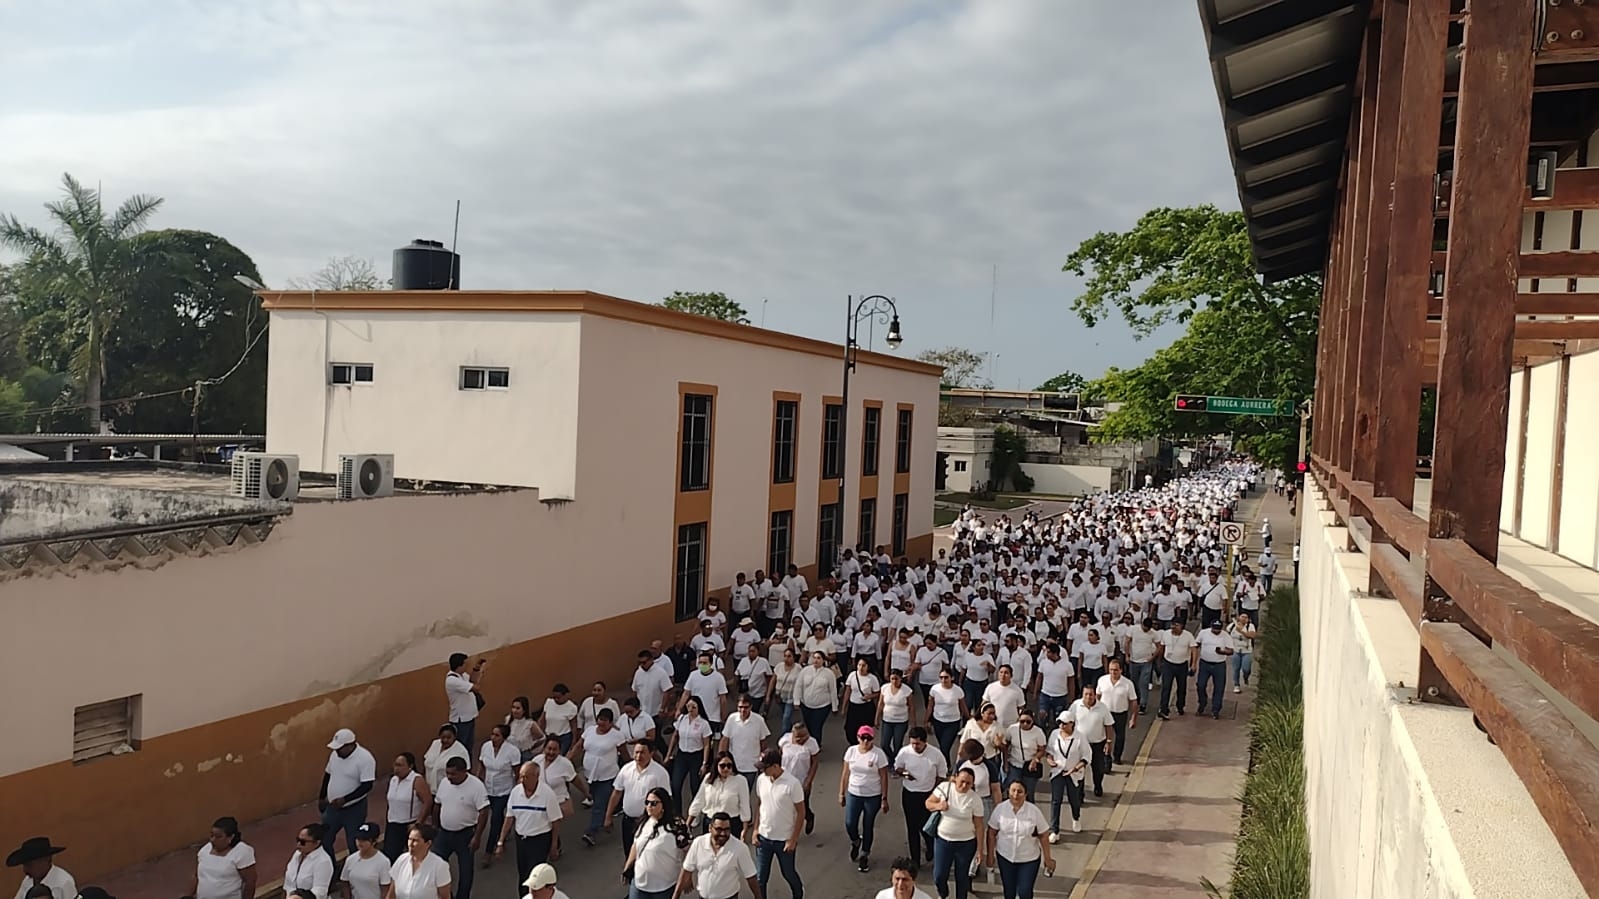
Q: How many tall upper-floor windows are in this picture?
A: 5